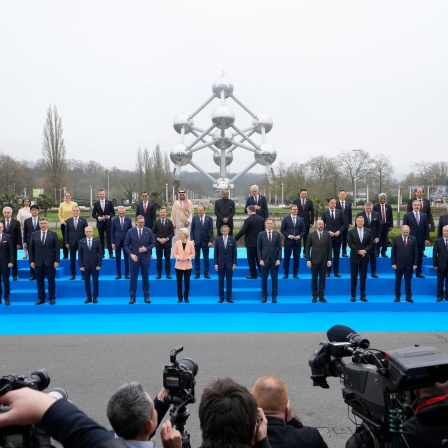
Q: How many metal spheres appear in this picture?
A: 9